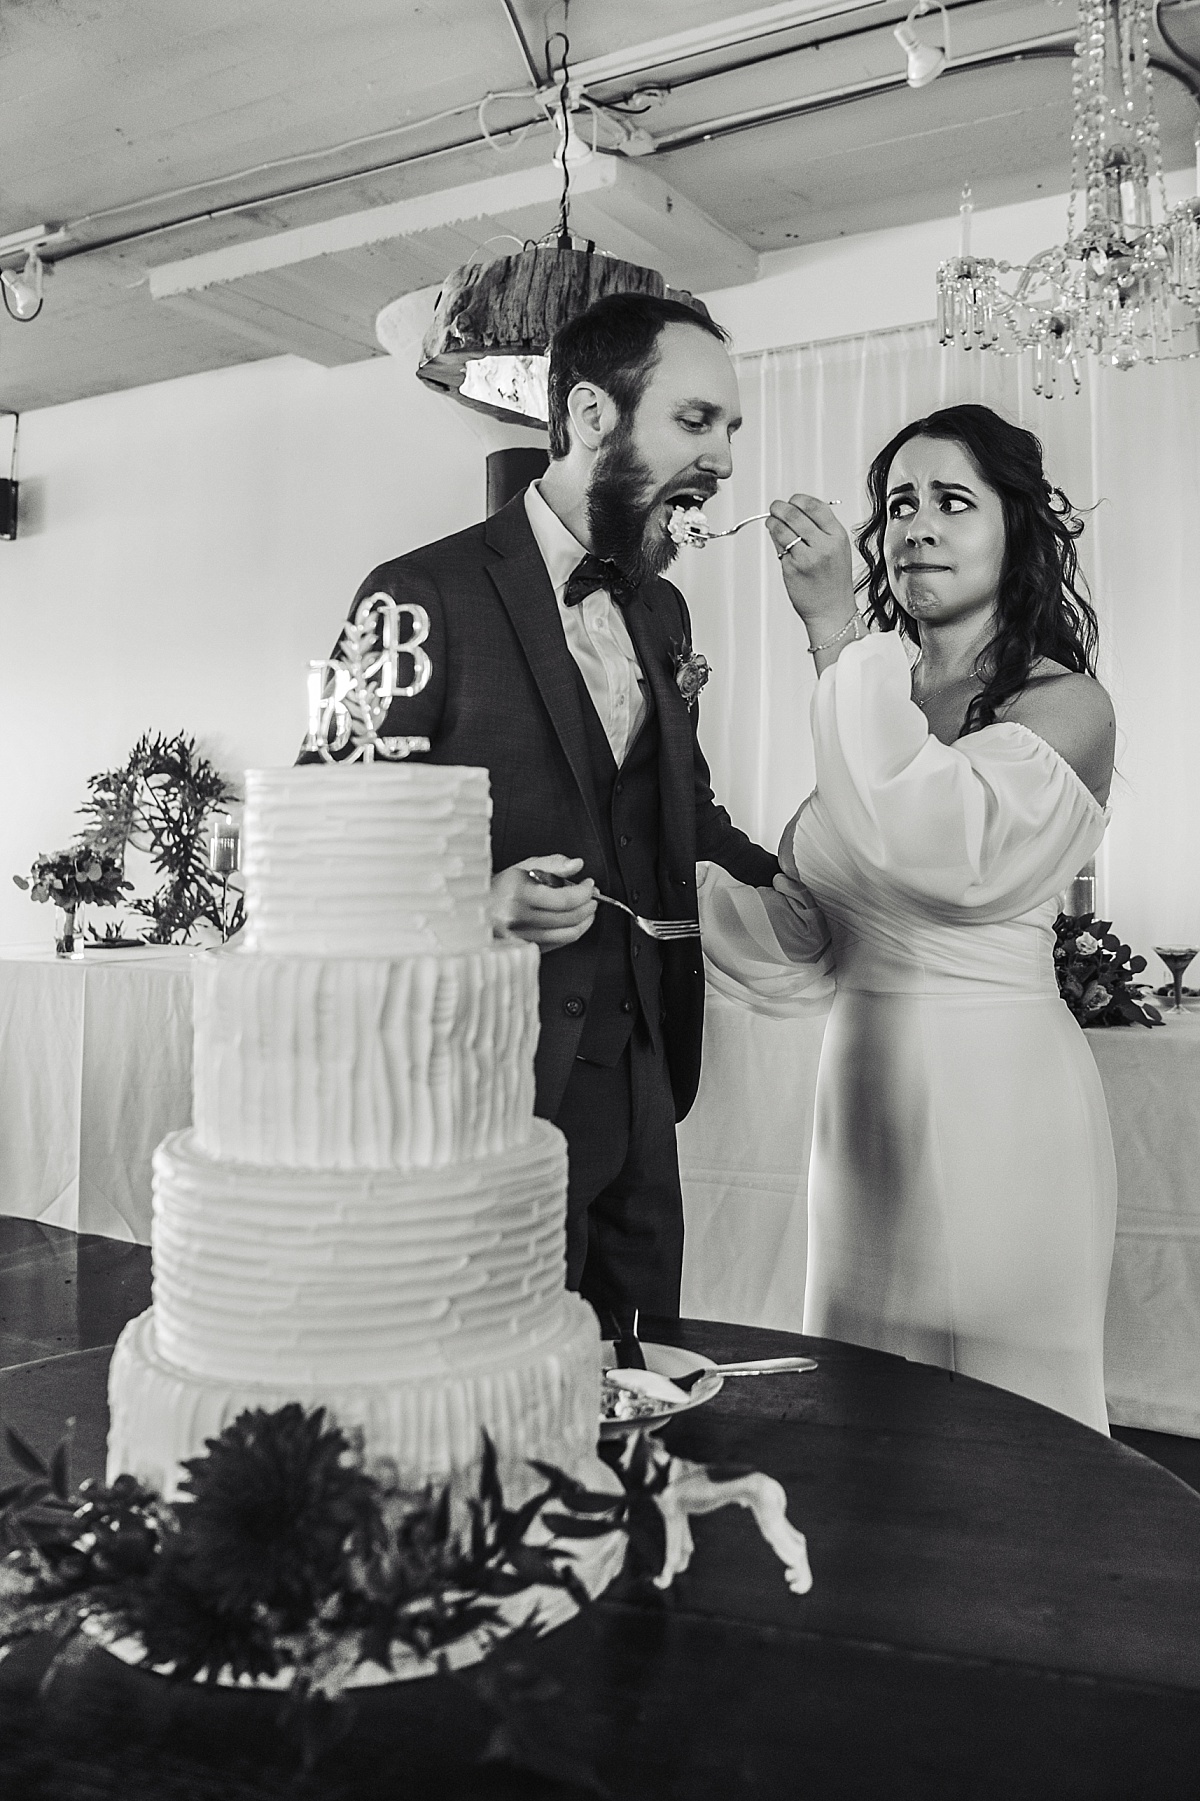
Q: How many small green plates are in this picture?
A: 0